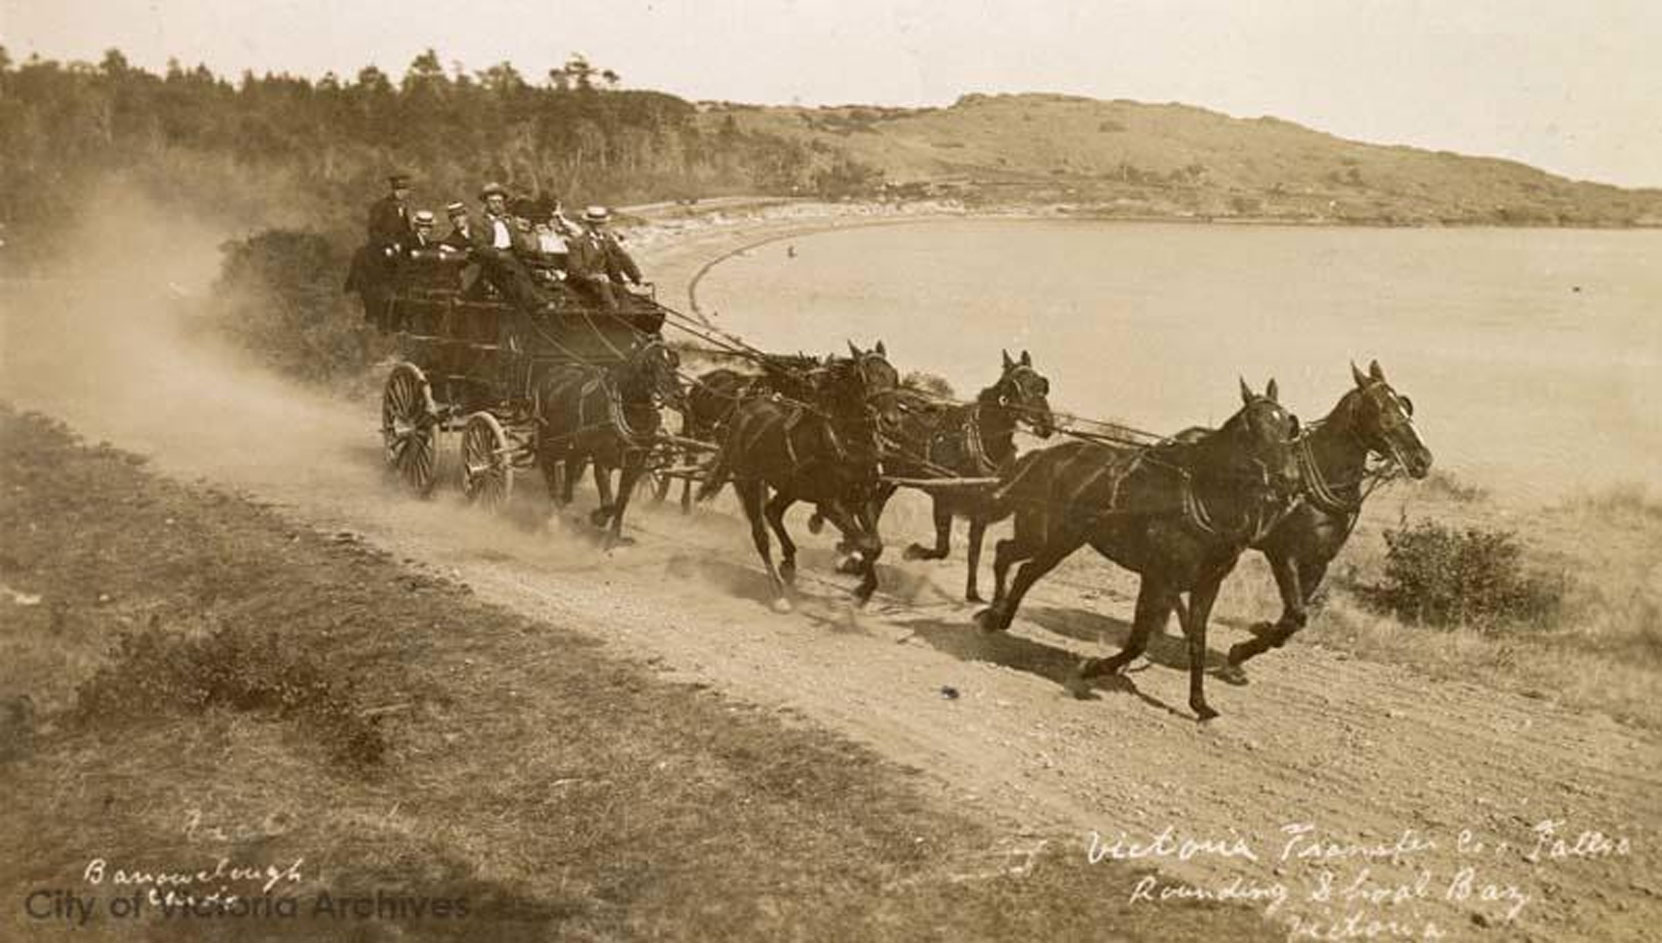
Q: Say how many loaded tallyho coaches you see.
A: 1